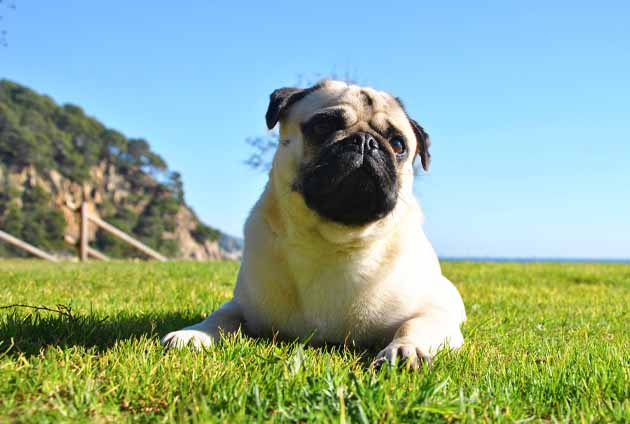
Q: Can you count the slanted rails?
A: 3